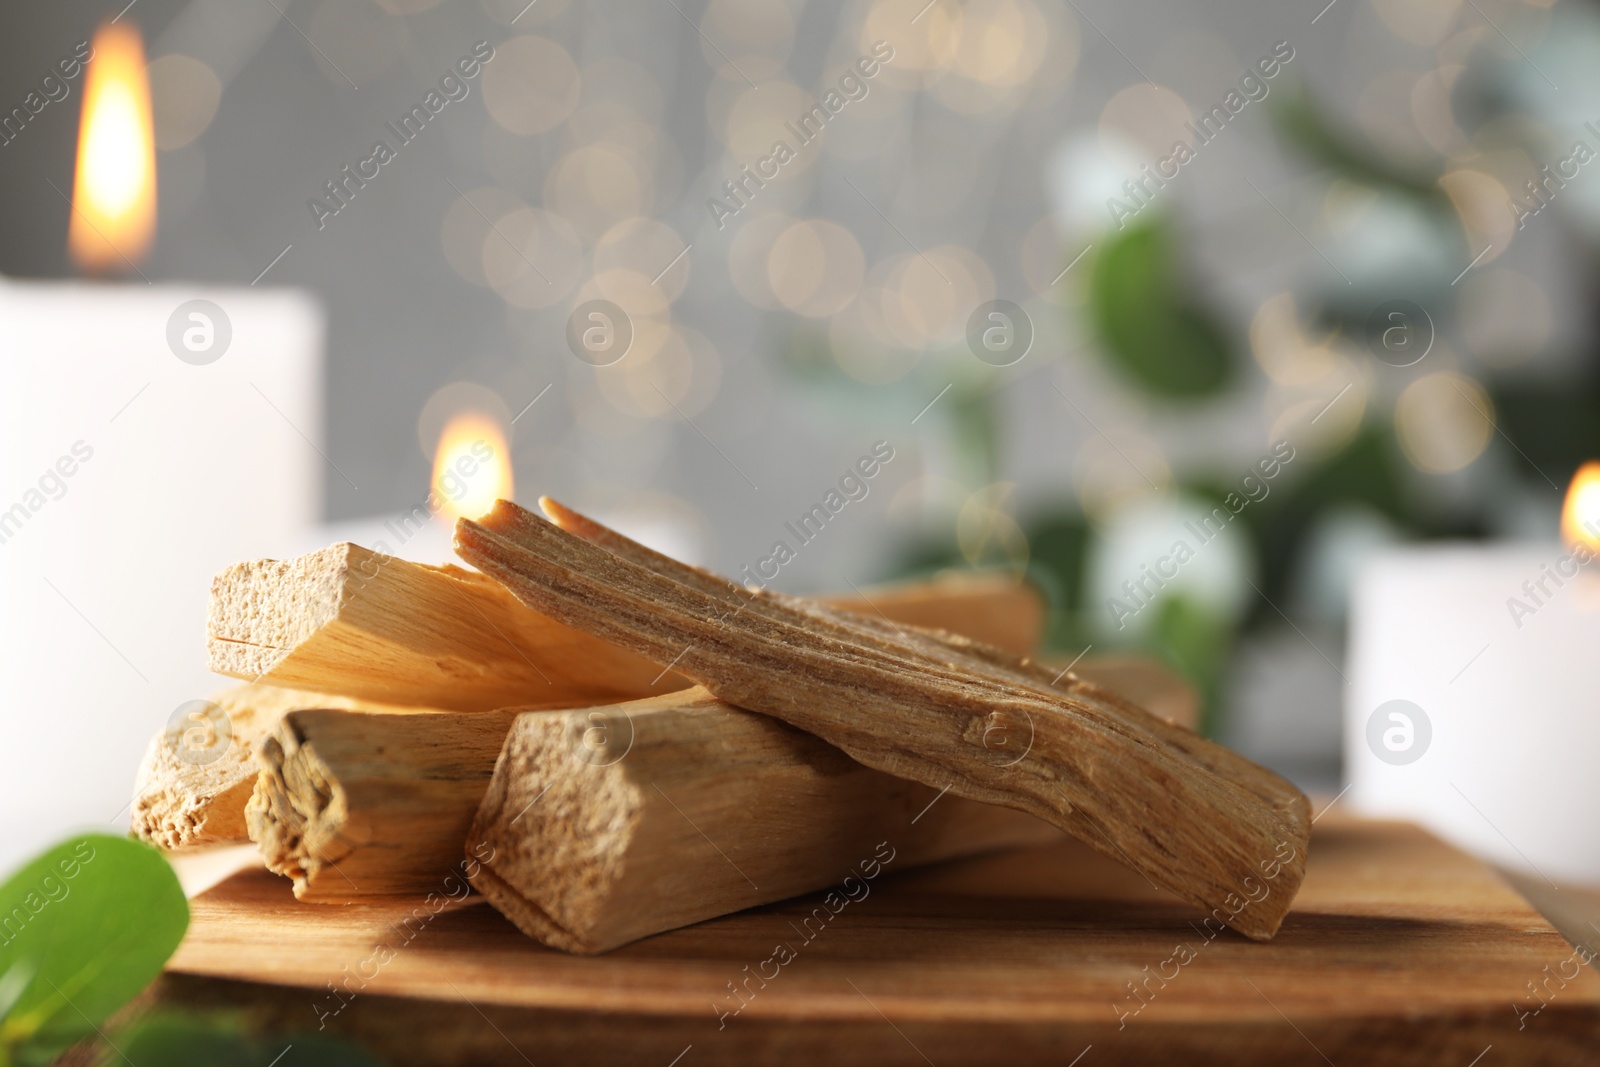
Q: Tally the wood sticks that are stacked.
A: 5